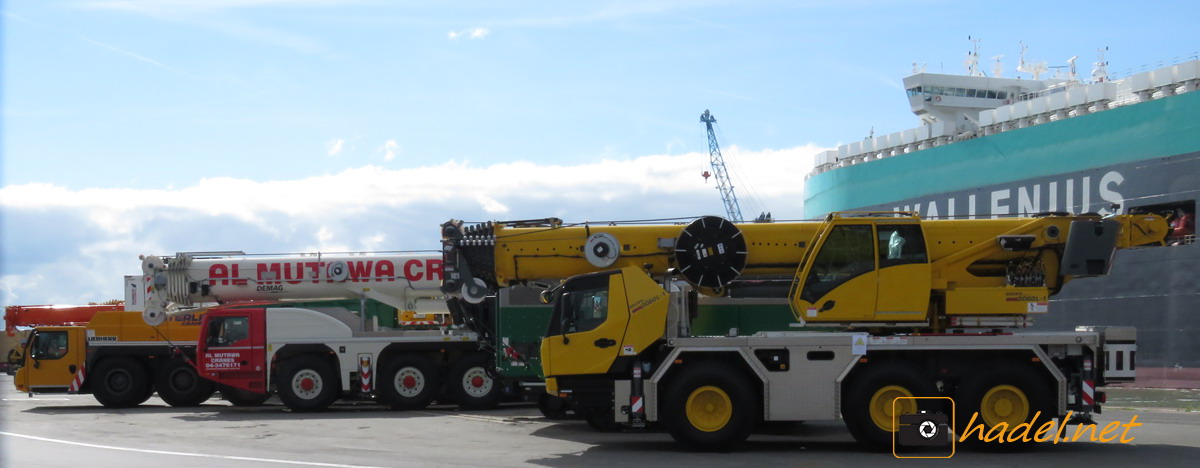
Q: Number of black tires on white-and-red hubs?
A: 3